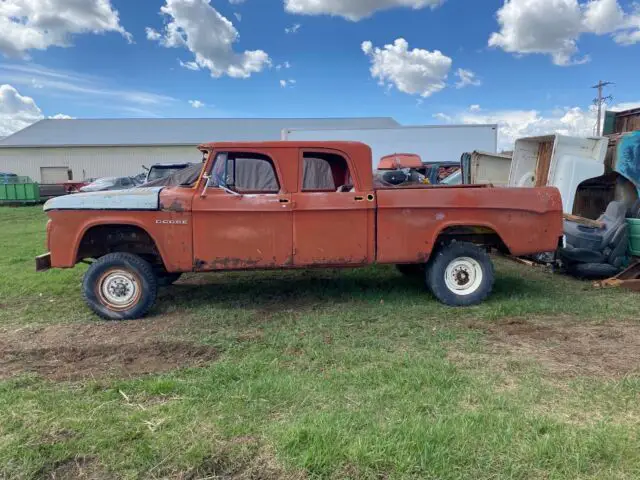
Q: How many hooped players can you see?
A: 0